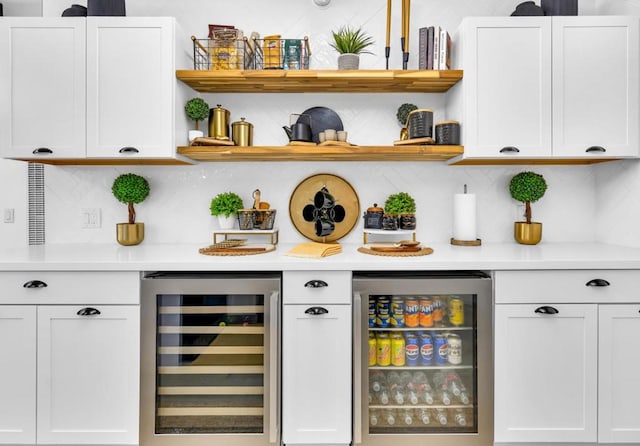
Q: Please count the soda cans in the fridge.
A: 14